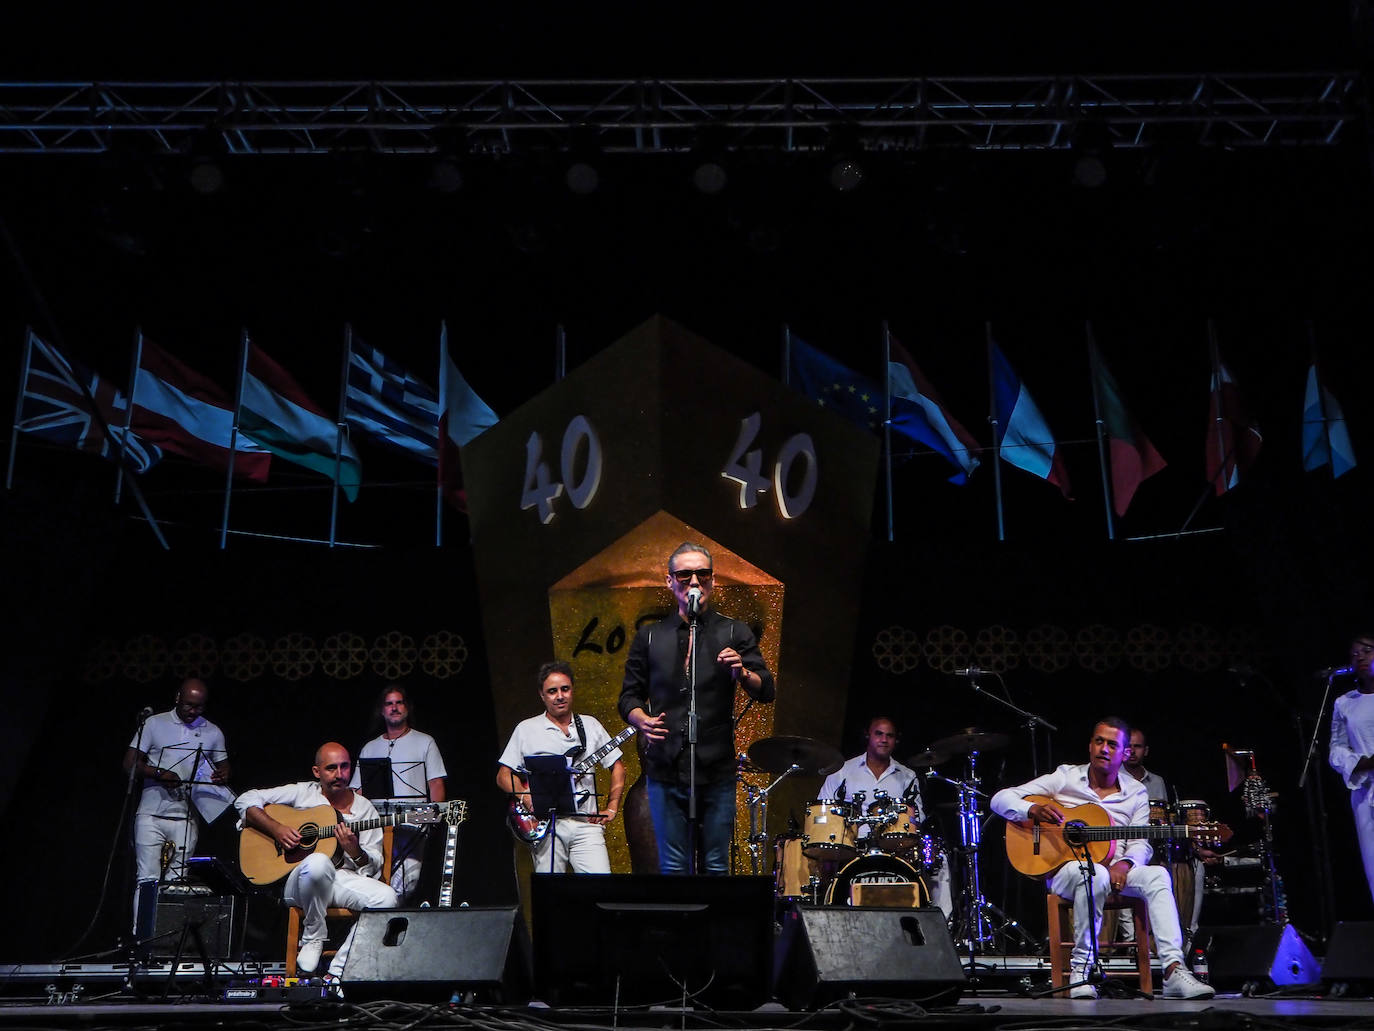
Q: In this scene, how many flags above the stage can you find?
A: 11